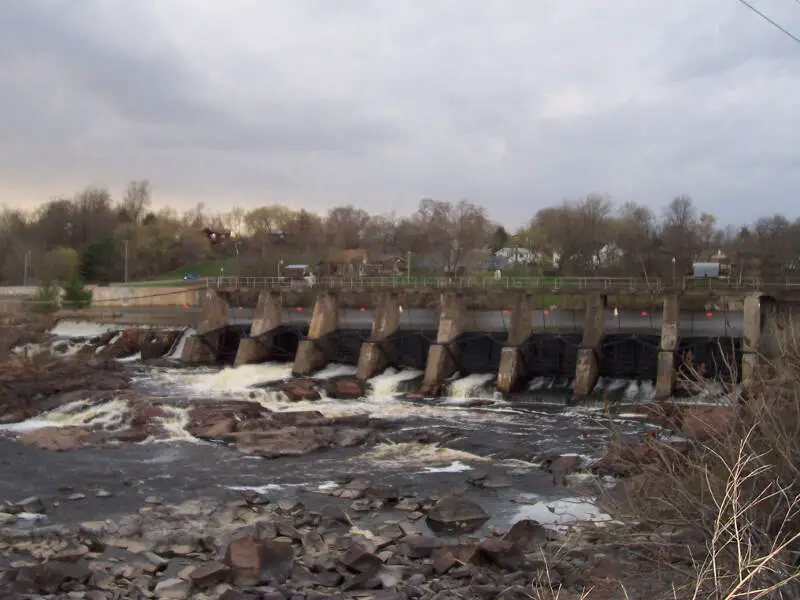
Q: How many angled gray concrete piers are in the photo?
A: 9